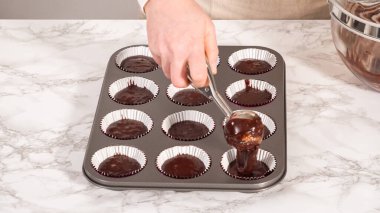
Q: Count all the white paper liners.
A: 12